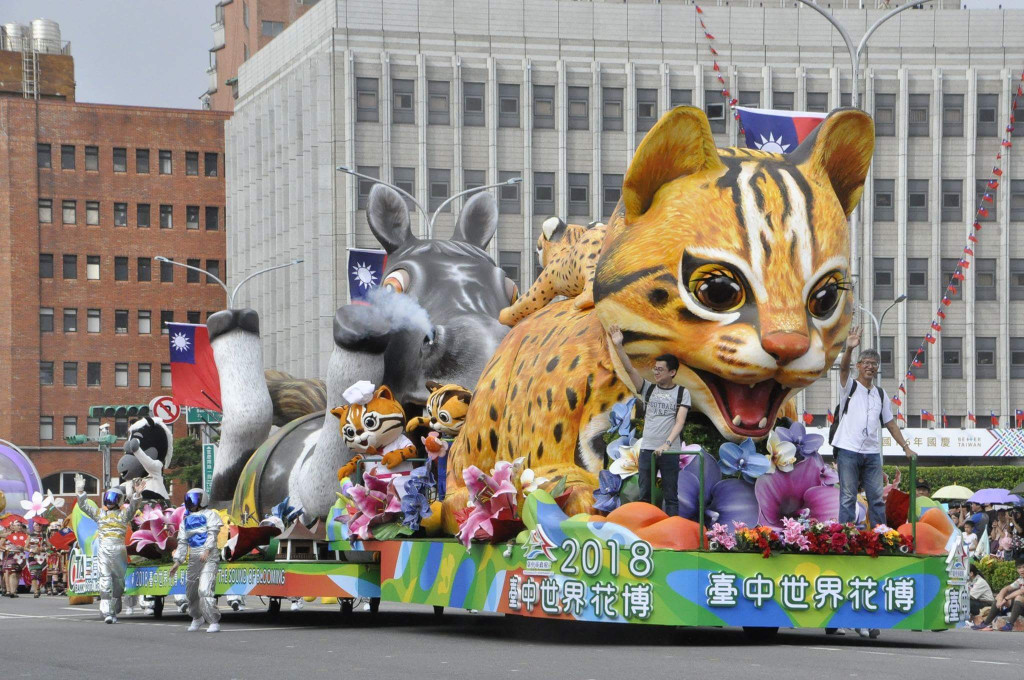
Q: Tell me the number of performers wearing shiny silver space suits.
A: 2